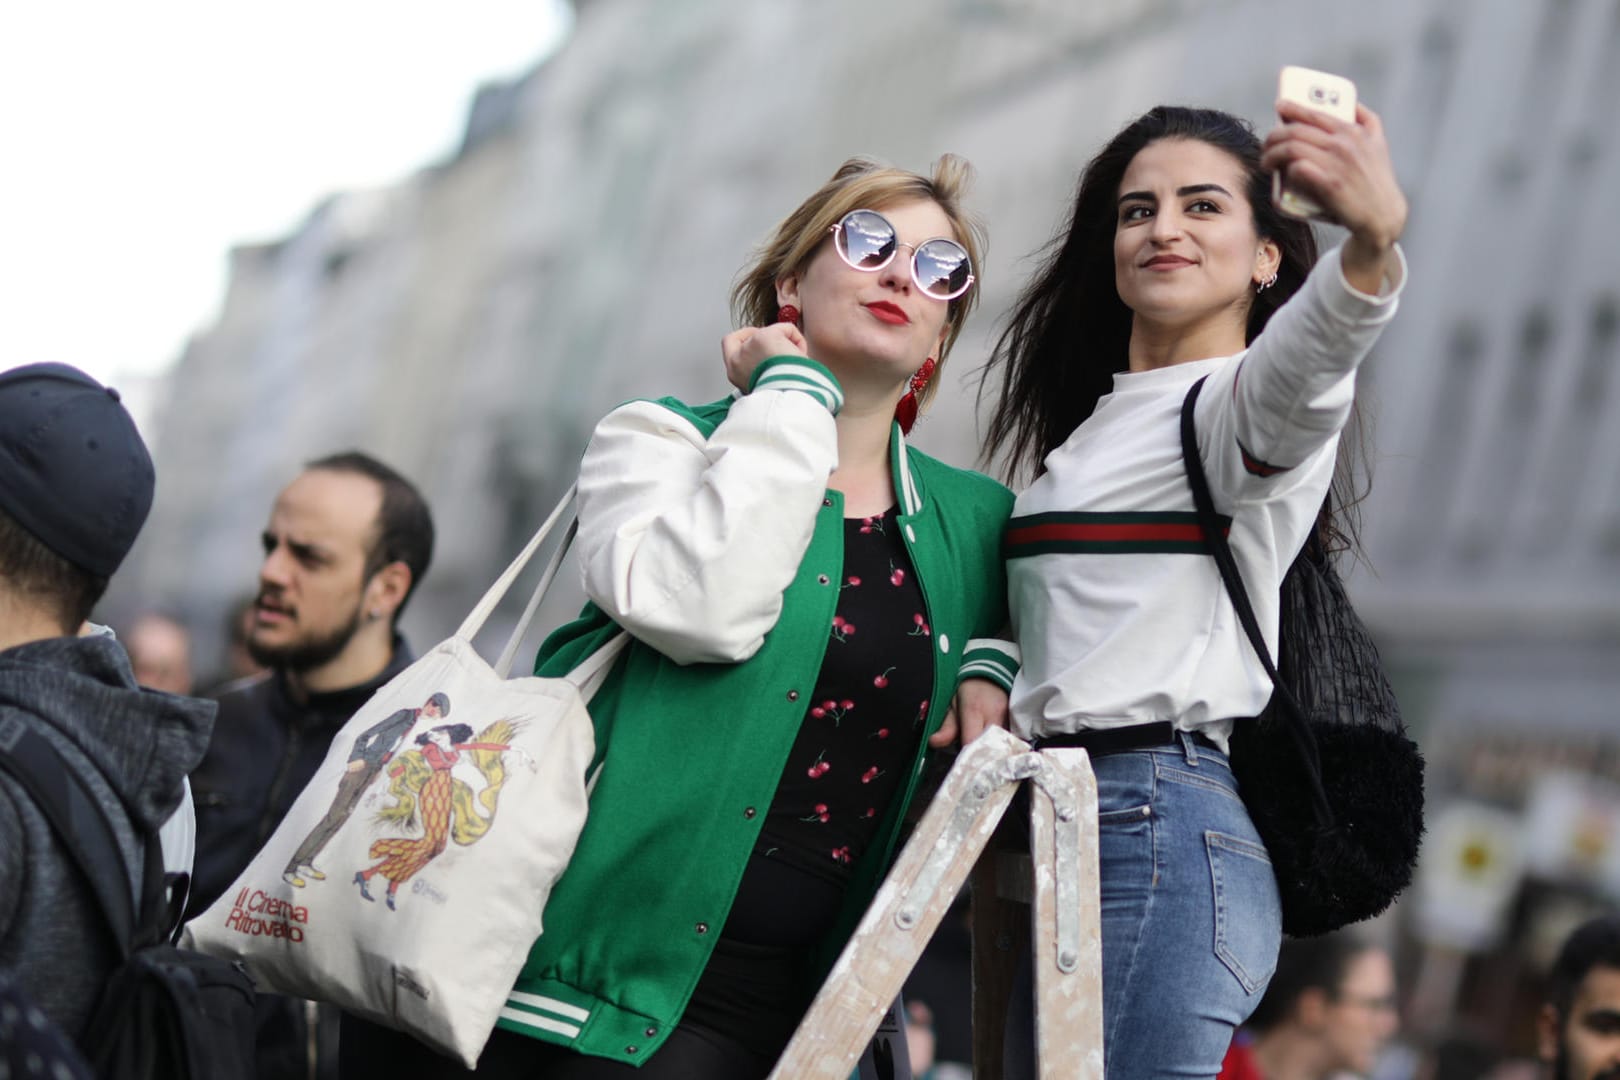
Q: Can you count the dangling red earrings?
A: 2